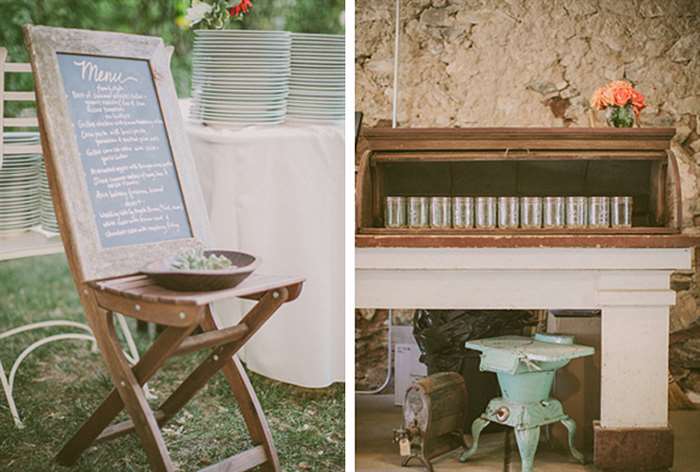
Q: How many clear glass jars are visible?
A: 11